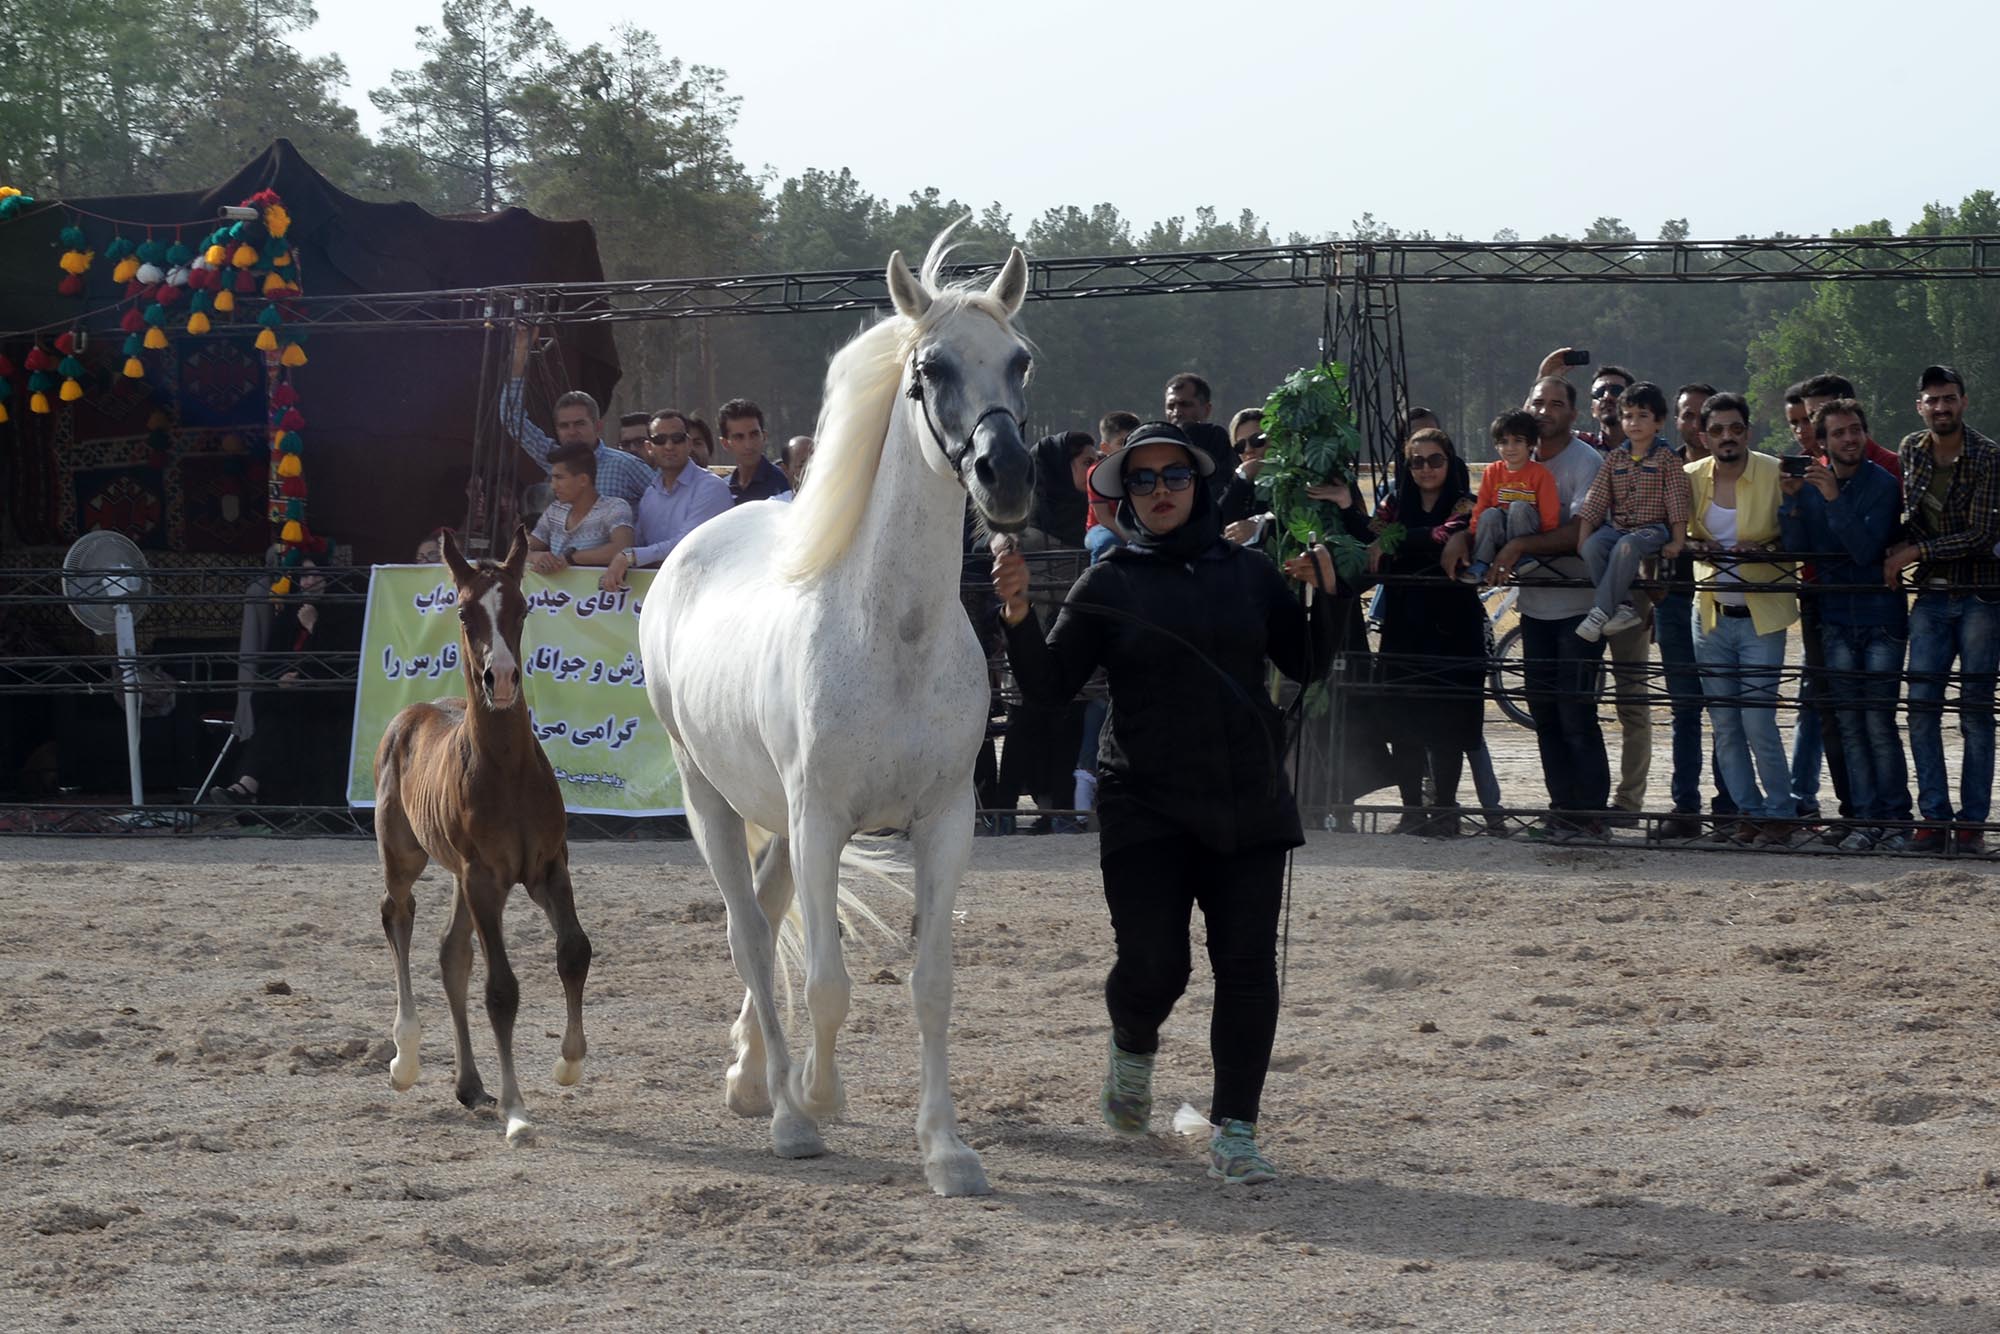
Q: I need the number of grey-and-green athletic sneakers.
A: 2